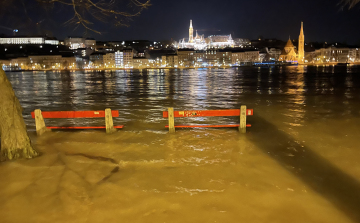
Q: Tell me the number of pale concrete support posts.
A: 4